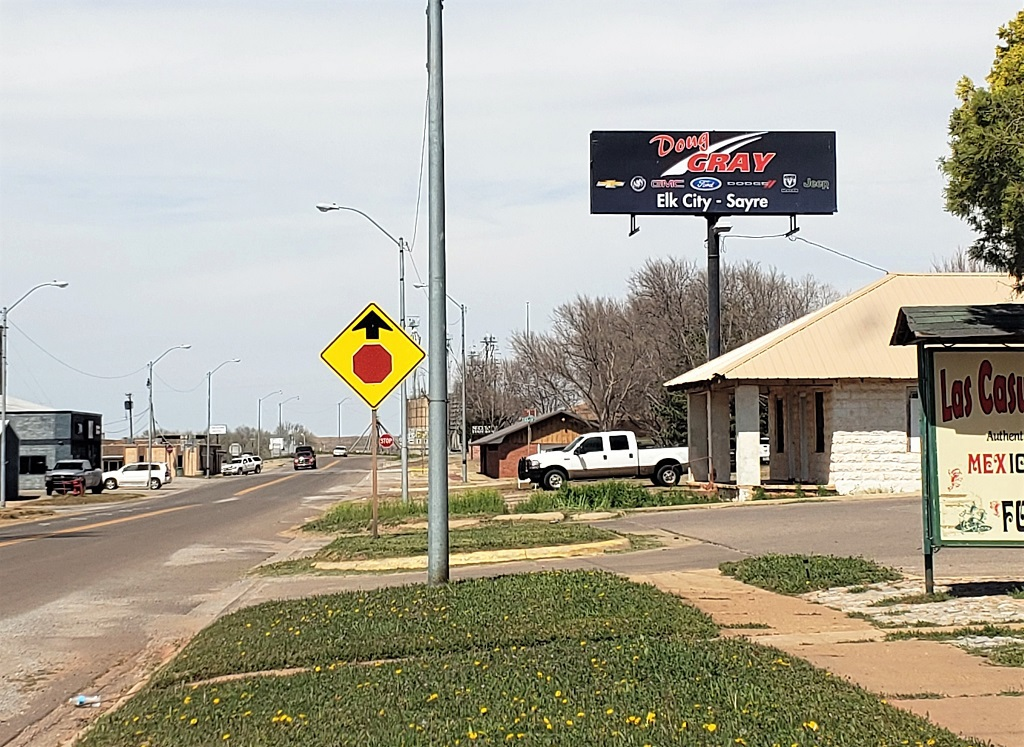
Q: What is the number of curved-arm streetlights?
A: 8